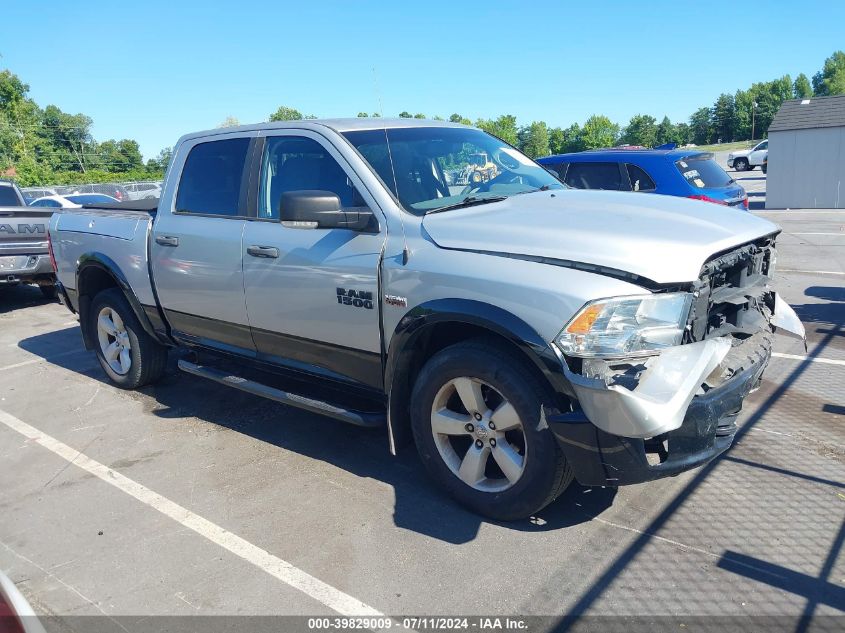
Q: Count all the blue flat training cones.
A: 0